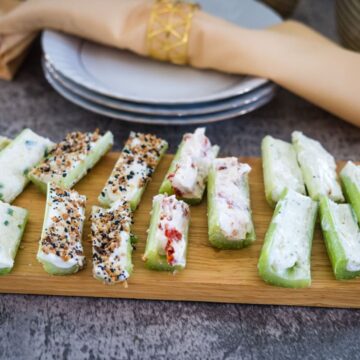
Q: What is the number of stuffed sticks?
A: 15